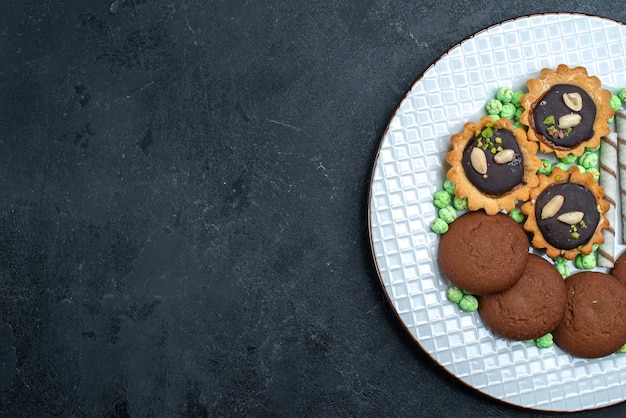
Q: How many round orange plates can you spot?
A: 0